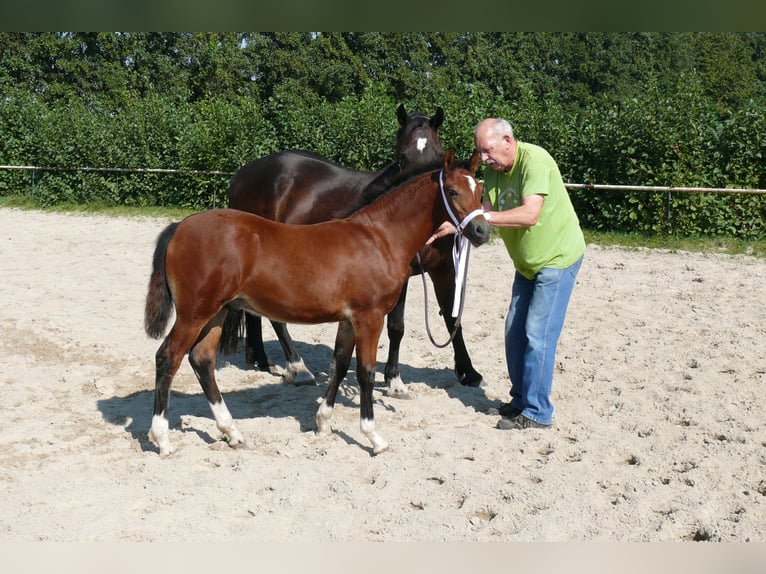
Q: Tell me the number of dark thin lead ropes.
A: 1